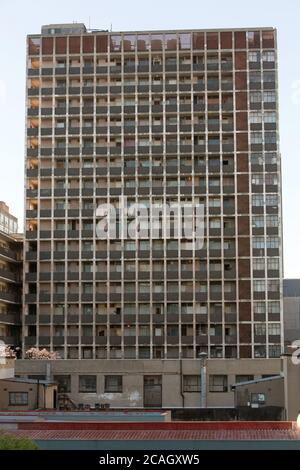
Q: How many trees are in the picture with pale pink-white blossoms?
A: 2